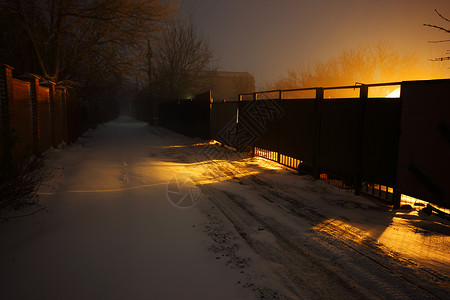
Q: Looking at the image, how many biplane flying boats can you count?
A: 0